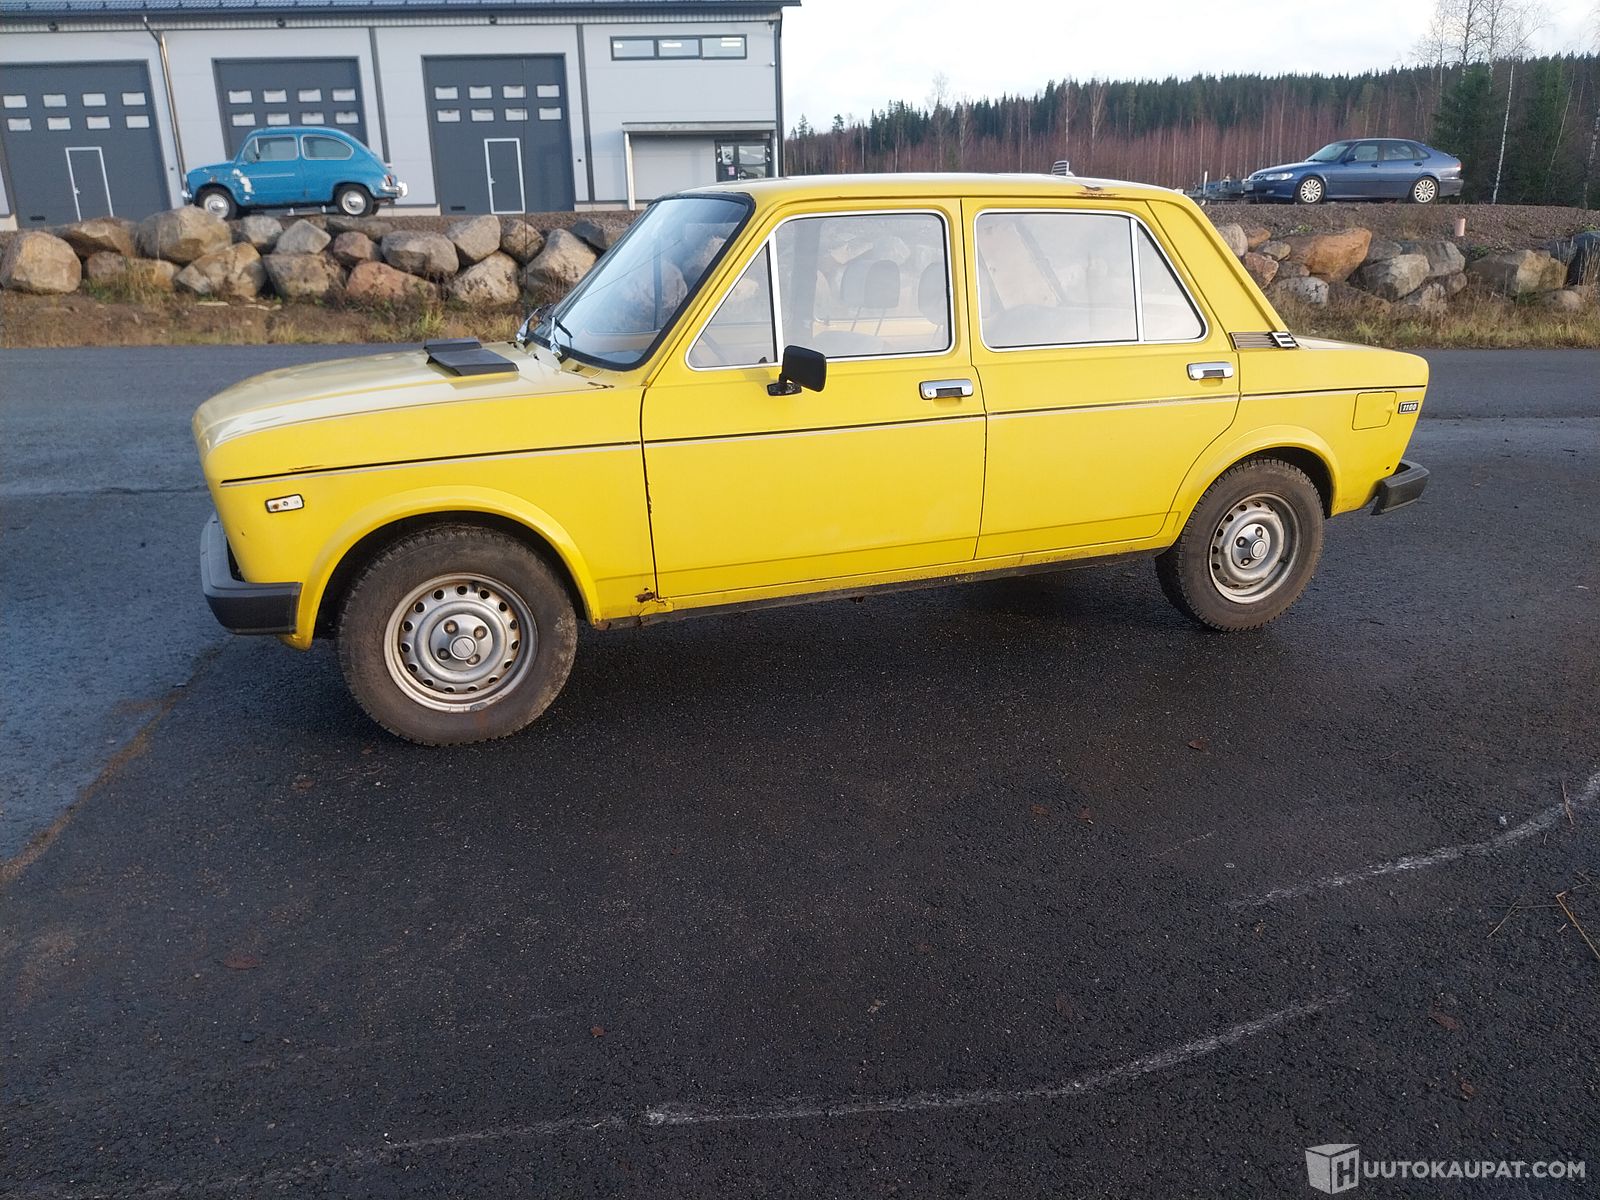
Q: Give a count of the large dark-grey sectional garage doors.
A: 3